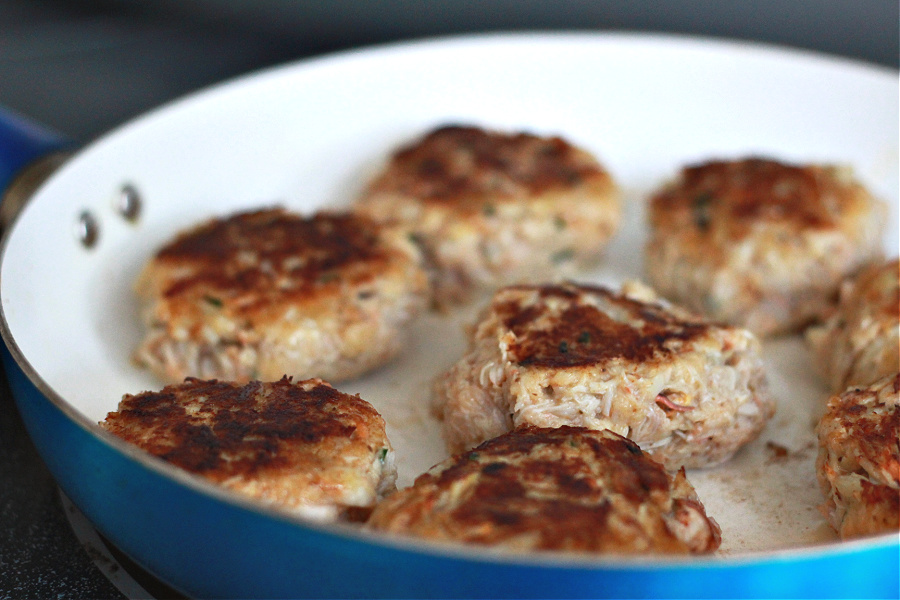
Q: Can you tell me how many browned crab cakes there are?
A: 8